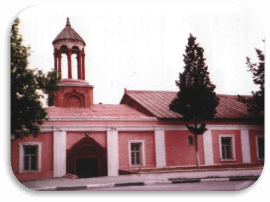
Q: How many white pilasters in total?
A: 5